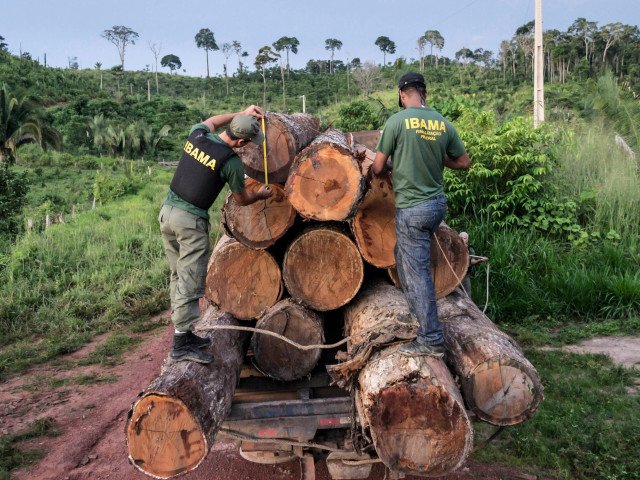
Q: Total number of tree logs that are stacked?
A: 11